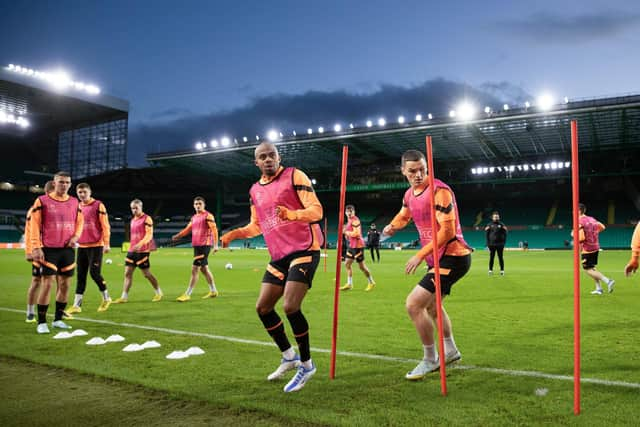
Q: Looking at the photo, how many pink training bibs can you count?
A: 8